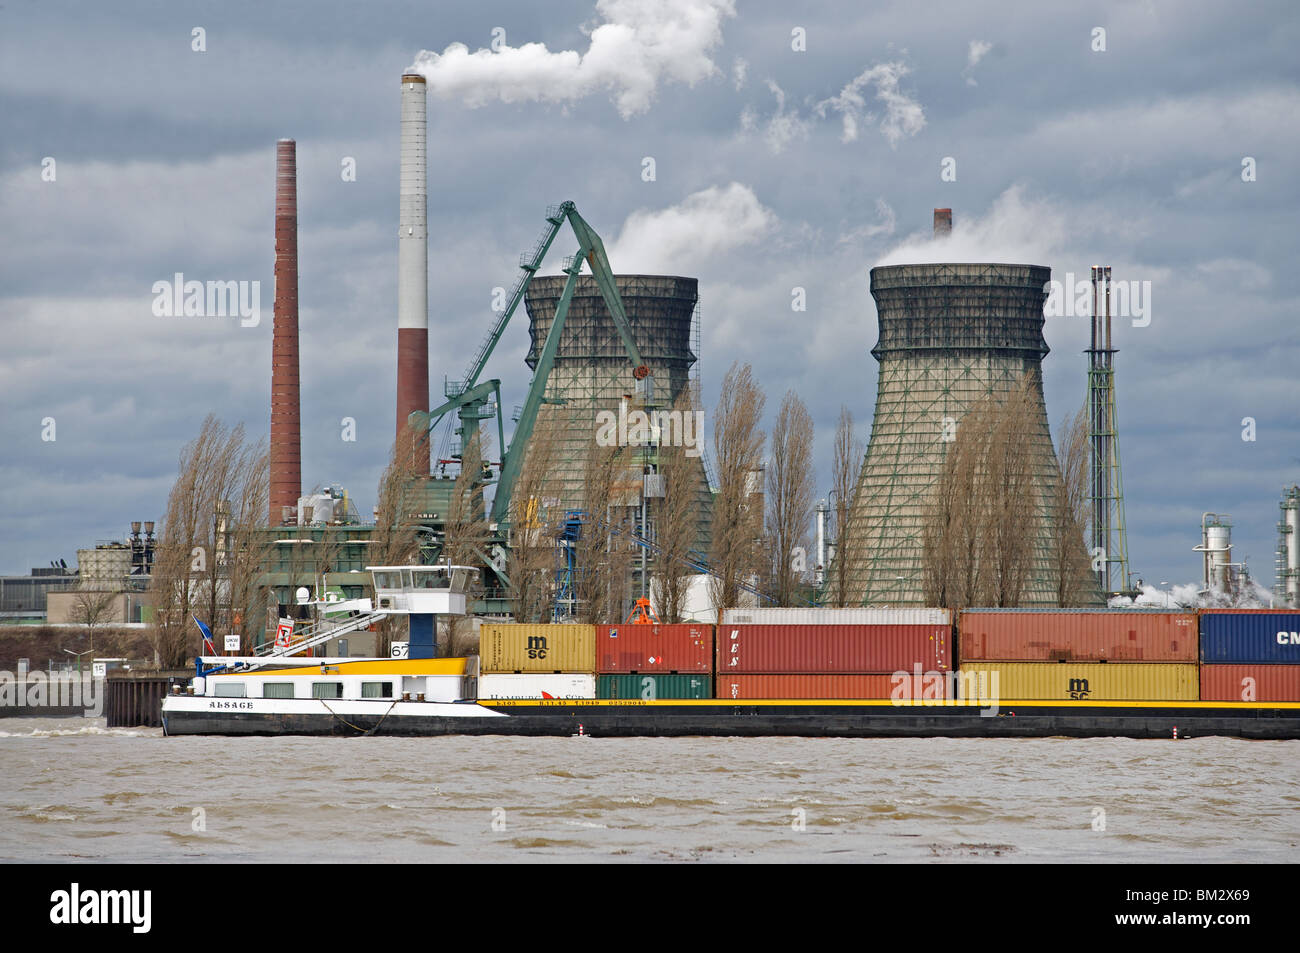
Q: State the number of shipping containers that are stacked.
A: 11